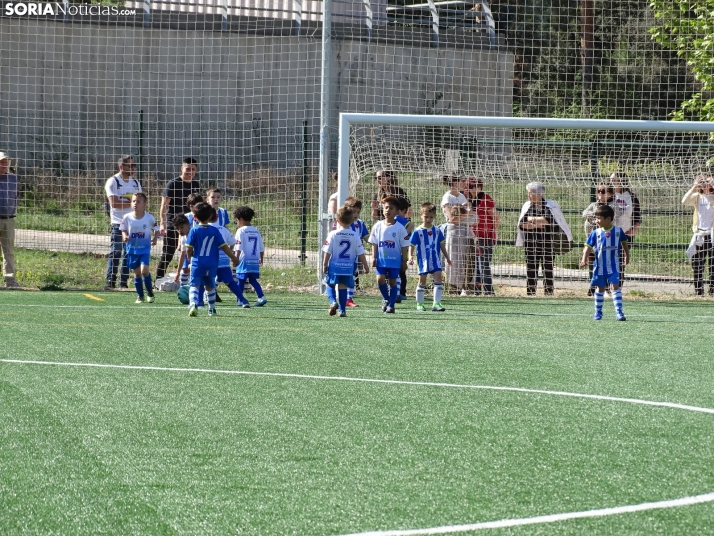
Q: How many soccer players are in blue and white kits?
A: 13